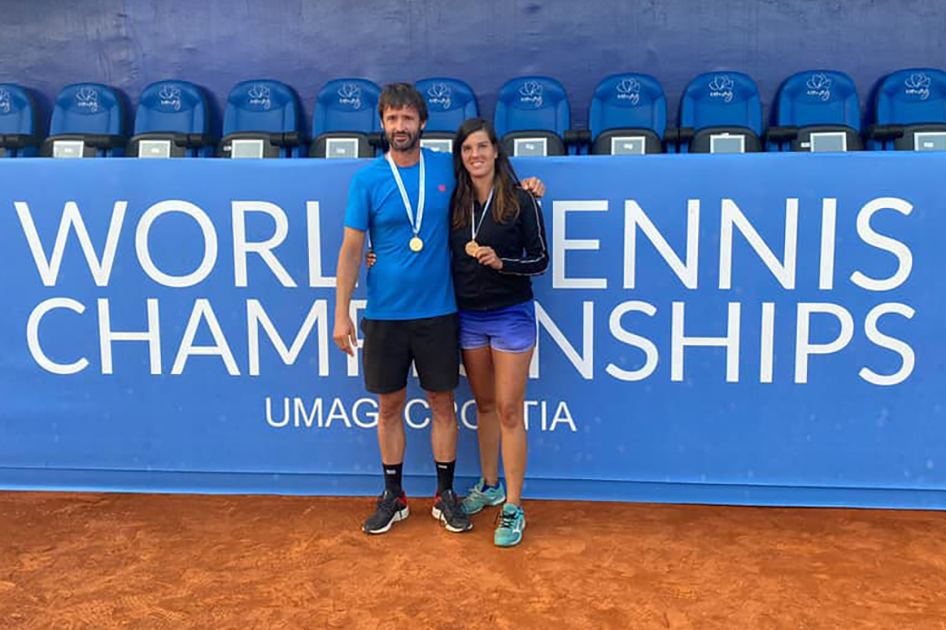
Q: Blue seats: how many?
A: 11